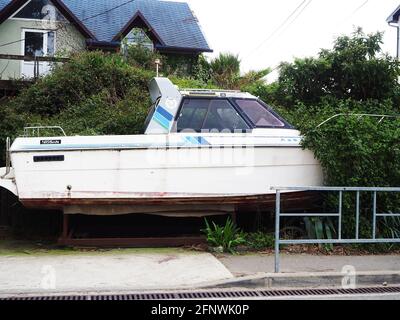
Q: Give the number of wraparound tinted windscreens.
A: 1